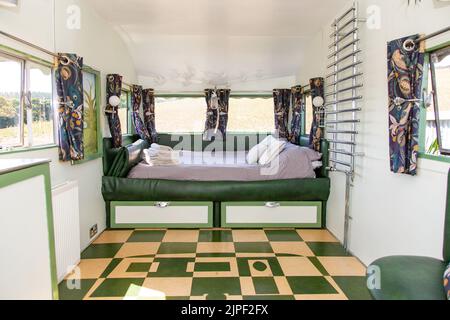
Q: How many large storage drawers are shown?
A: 2